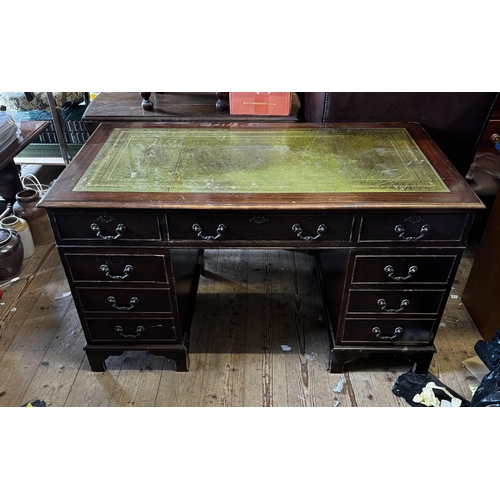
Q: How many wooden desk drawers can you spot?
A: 9